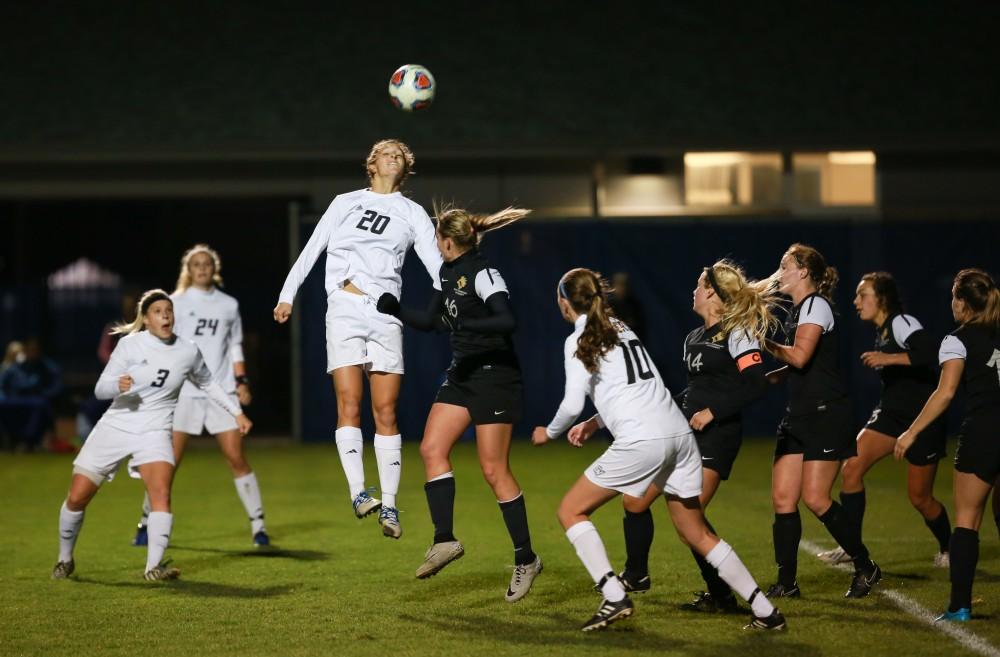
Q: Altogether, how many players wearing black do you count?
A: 5